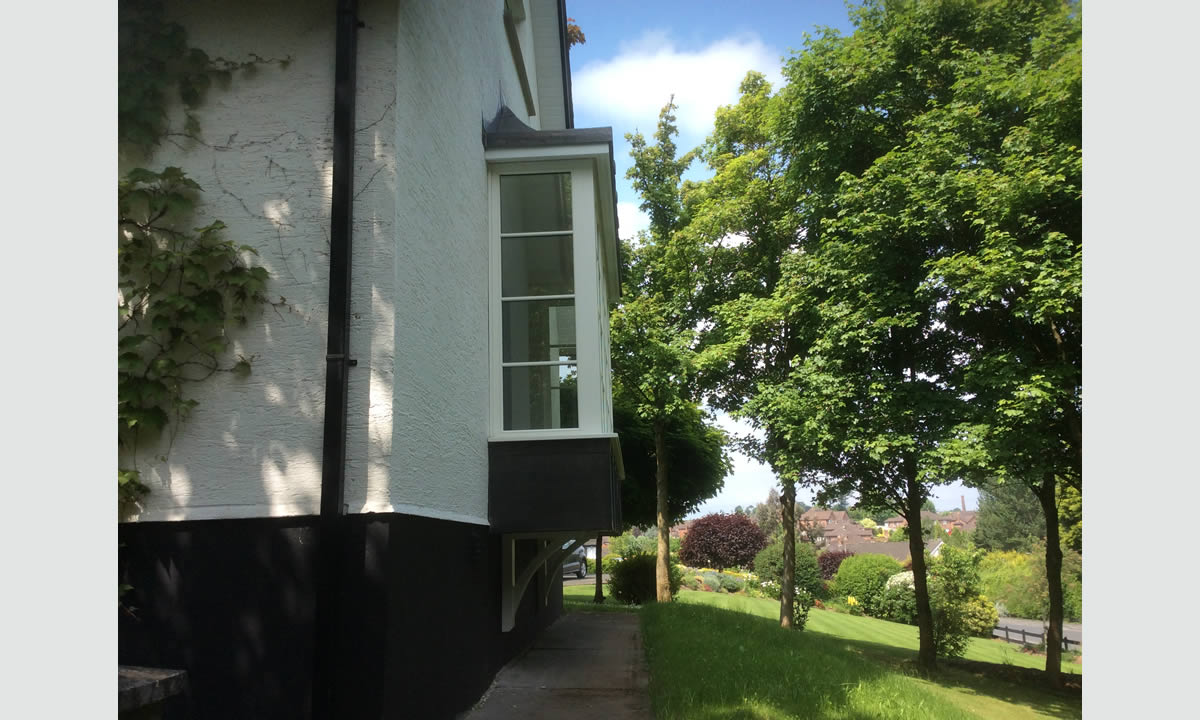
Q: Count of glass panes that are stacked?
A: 4